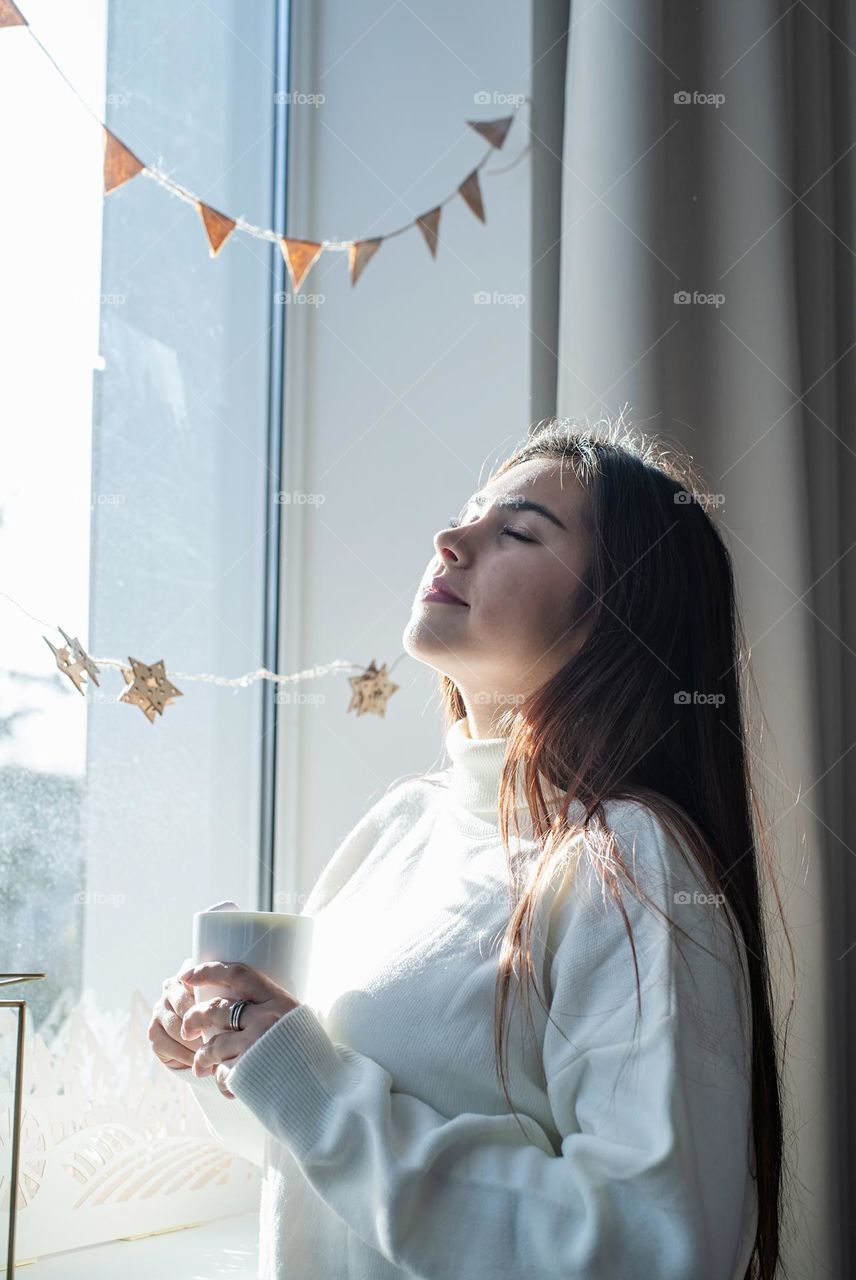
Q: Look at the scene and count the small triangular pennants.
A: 8